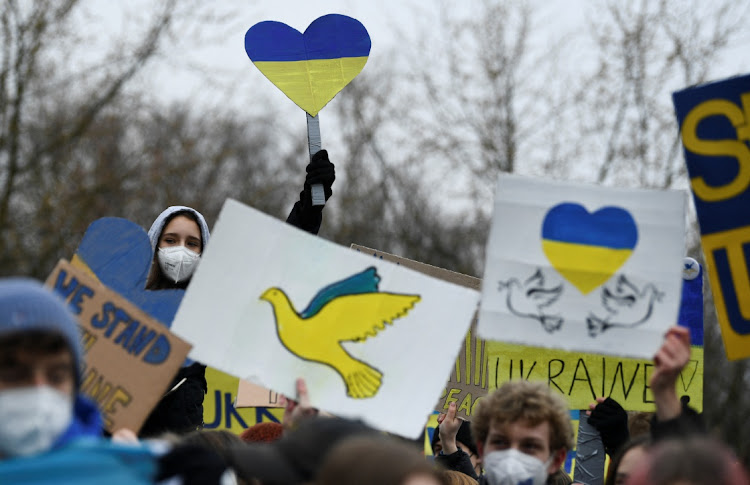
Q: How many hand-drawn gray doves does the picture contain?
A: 2